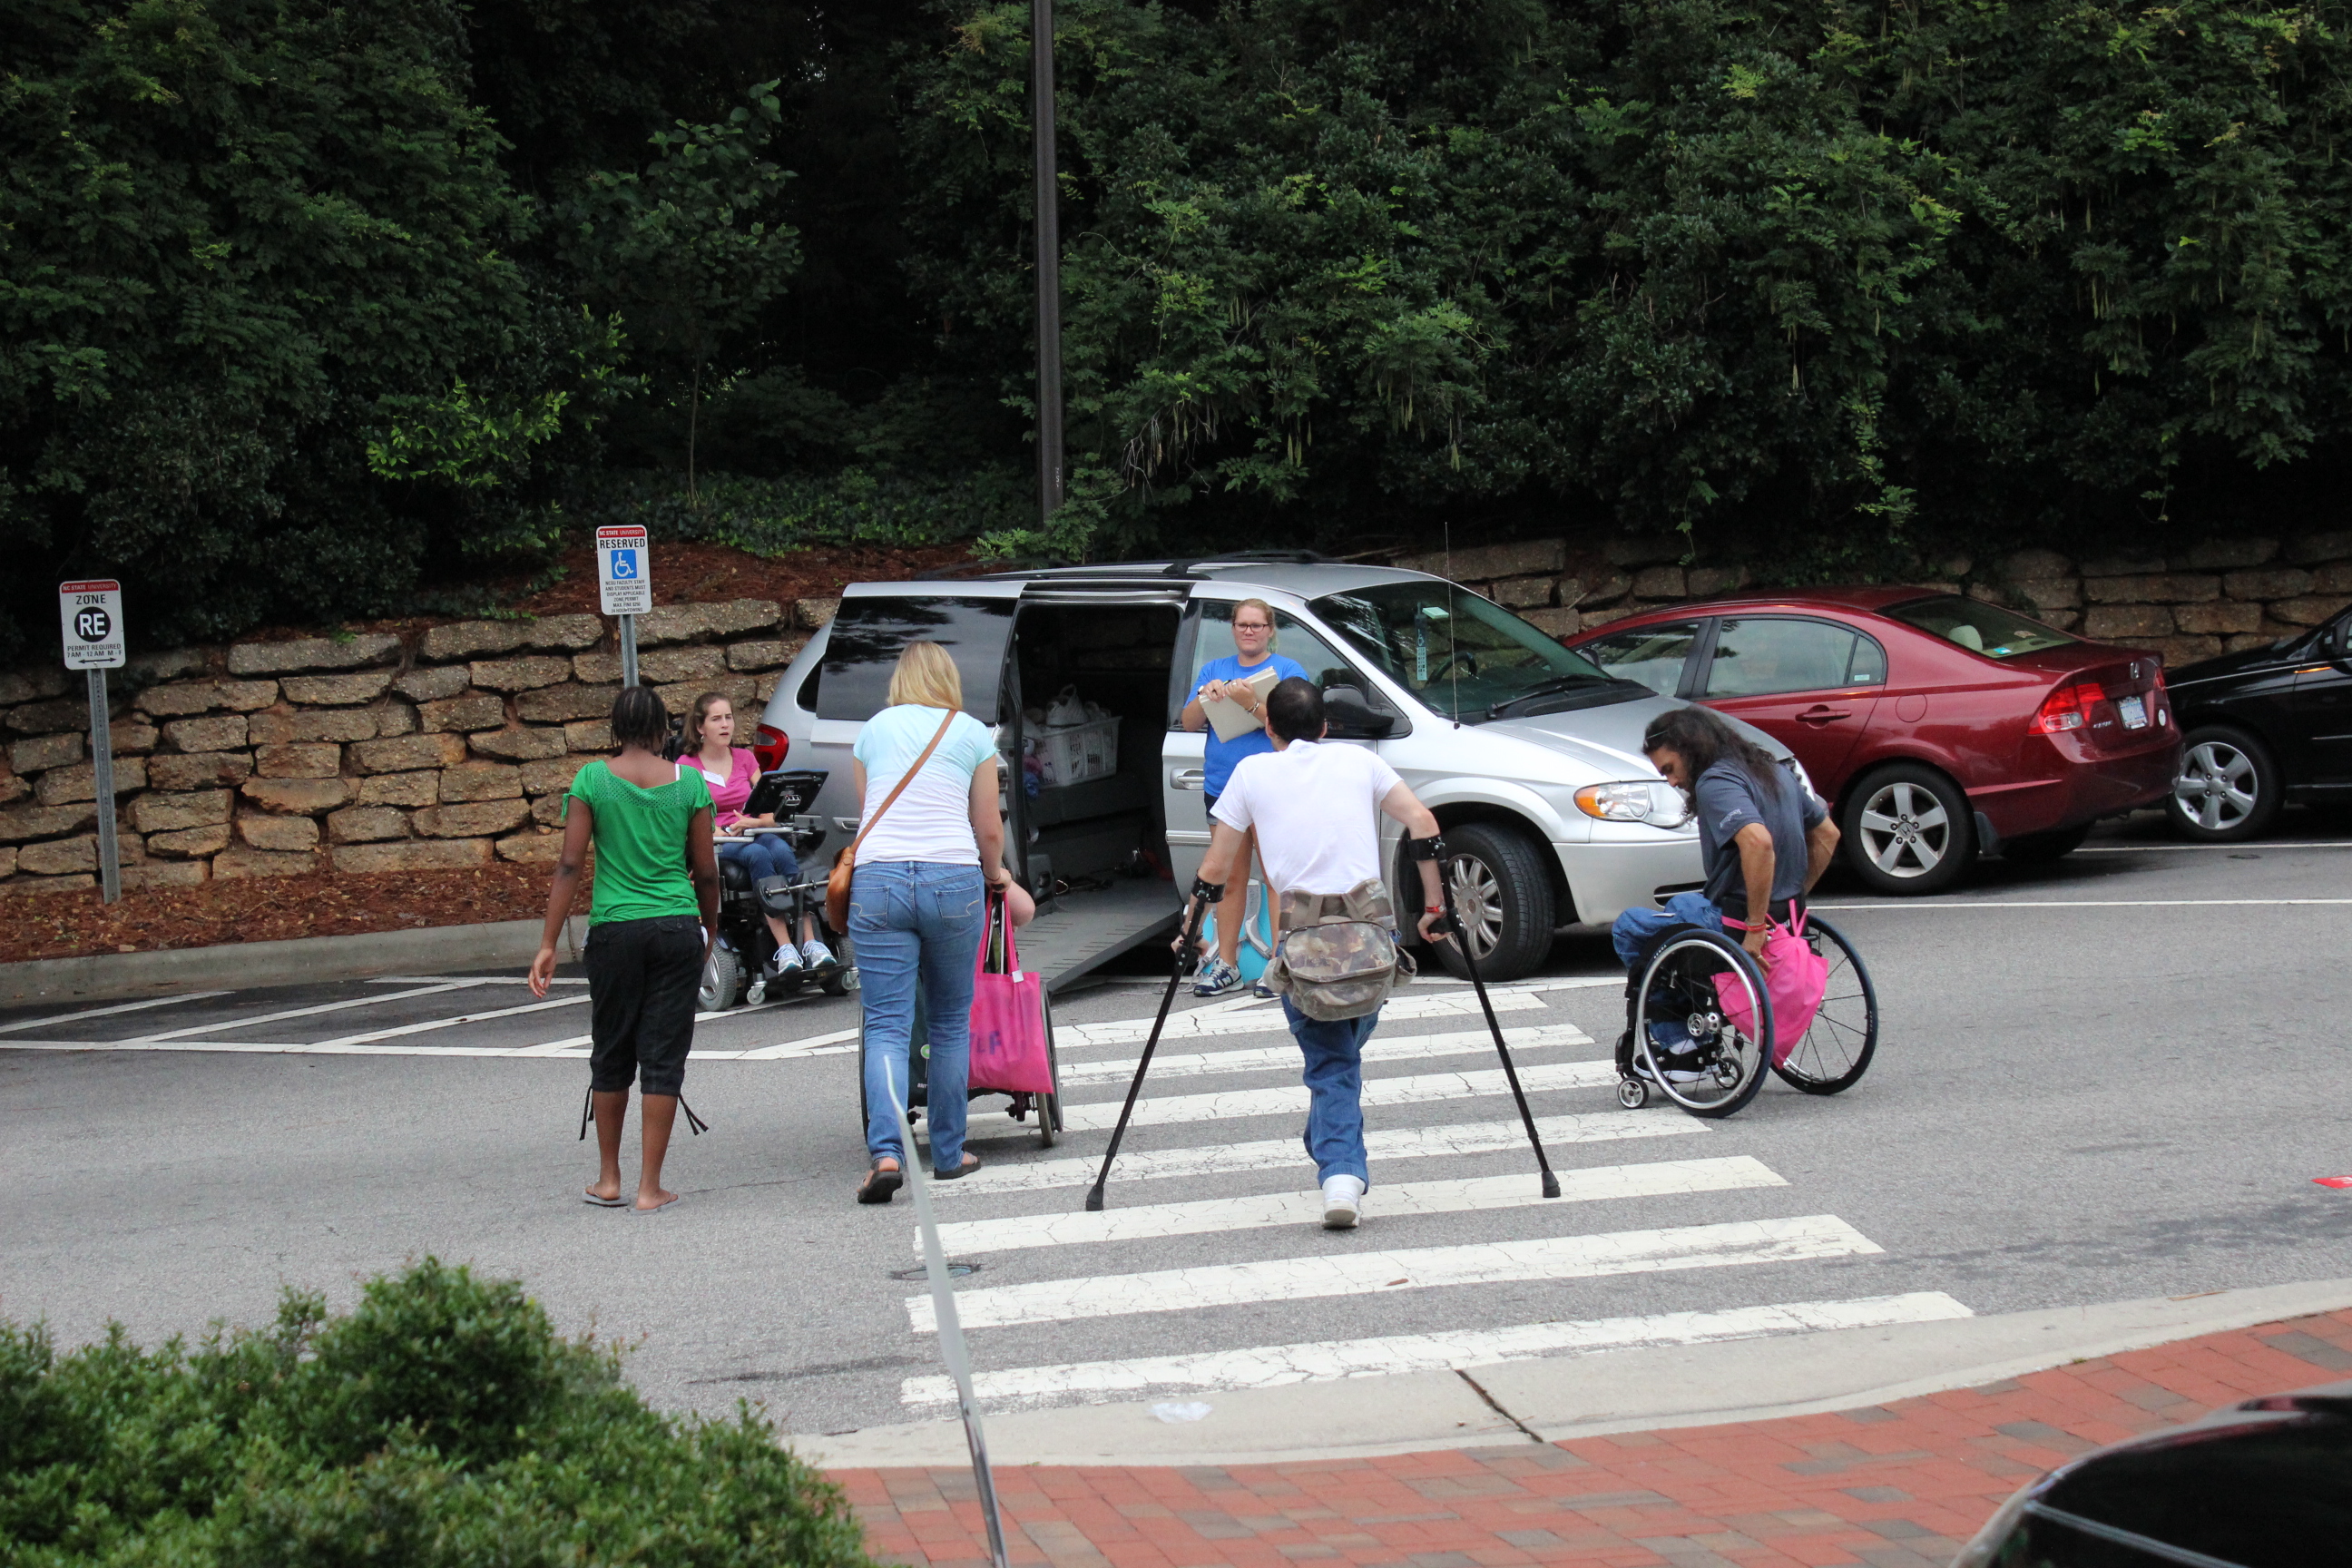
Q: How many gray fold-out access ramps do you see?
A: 1